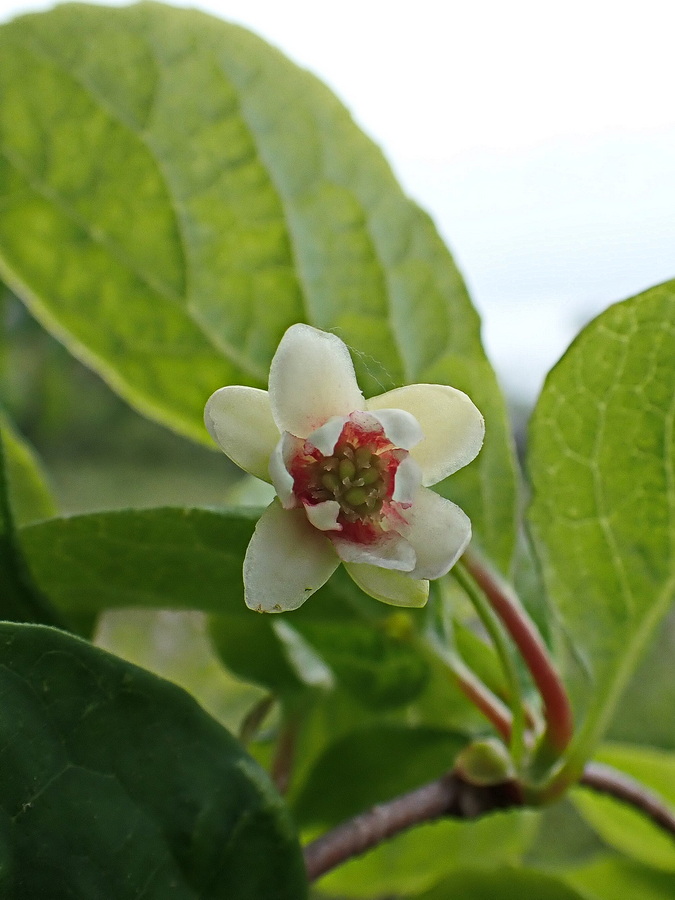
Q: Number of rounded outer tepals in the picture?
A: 6